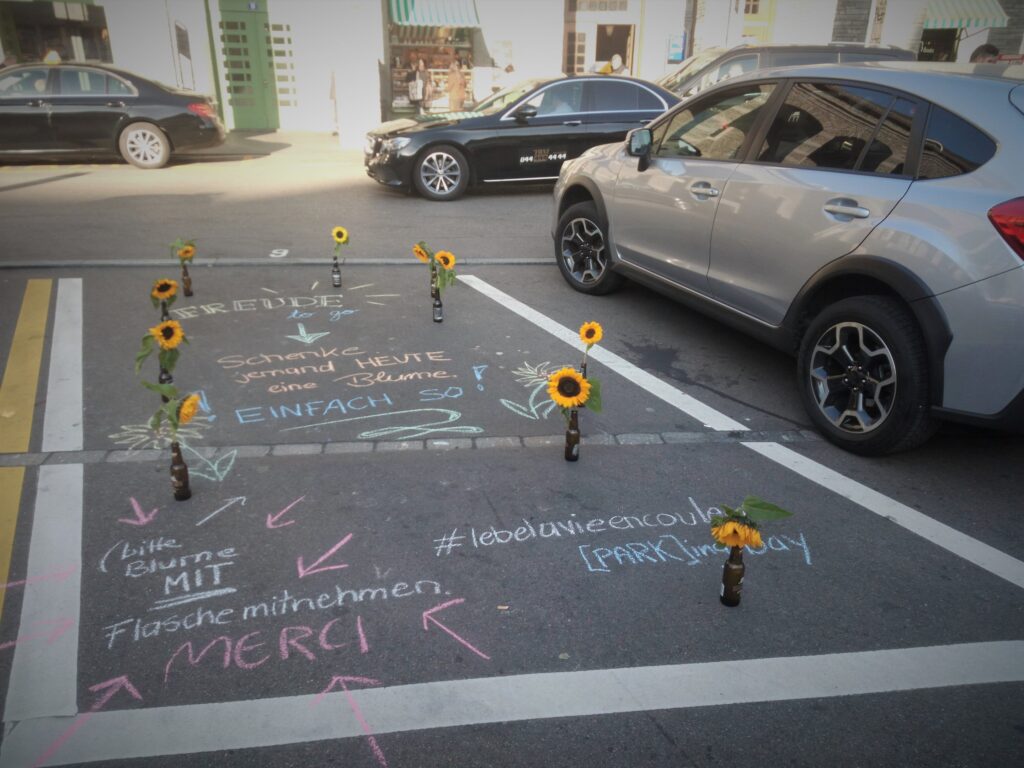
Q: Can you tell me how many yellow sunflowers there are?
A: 10